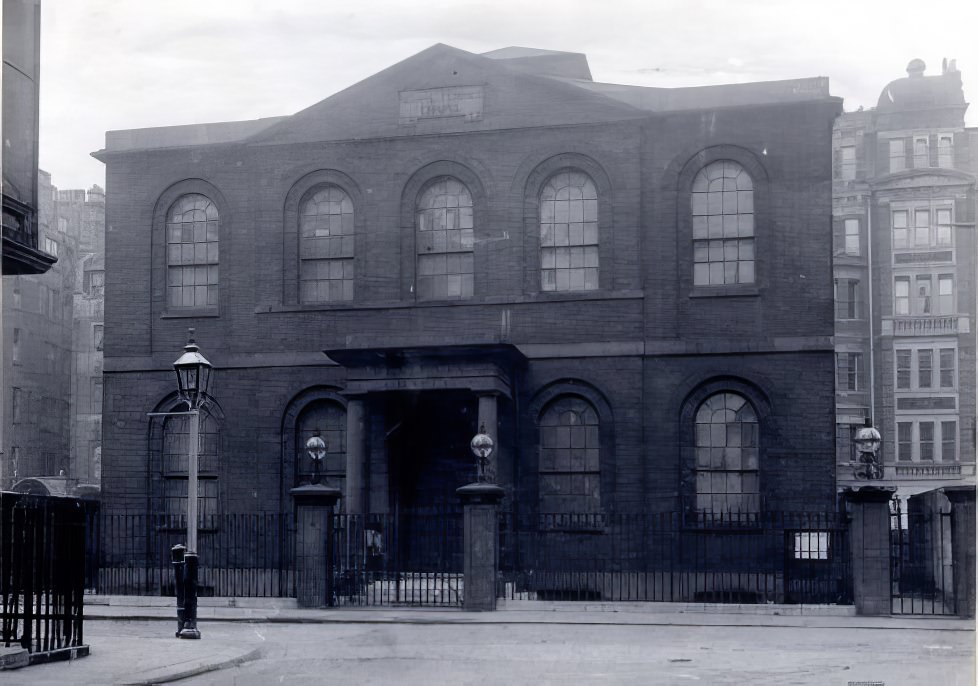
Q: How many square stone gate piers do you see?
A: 4